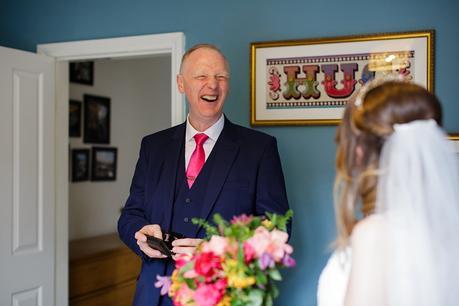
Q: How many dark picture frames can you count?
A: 5